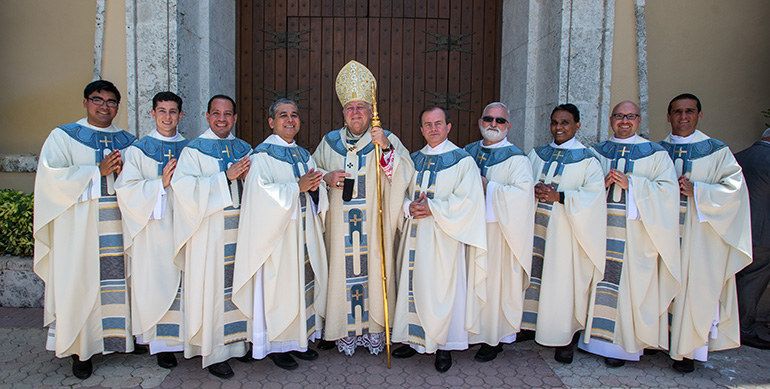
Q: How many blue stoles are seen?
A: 10